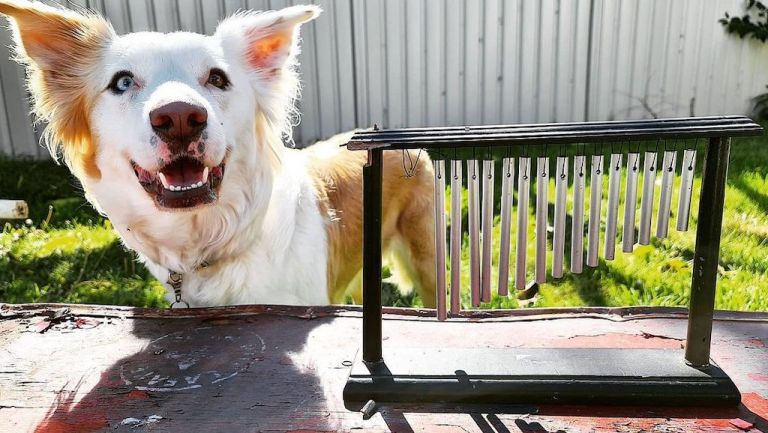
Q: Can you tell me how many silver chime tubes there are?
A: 15